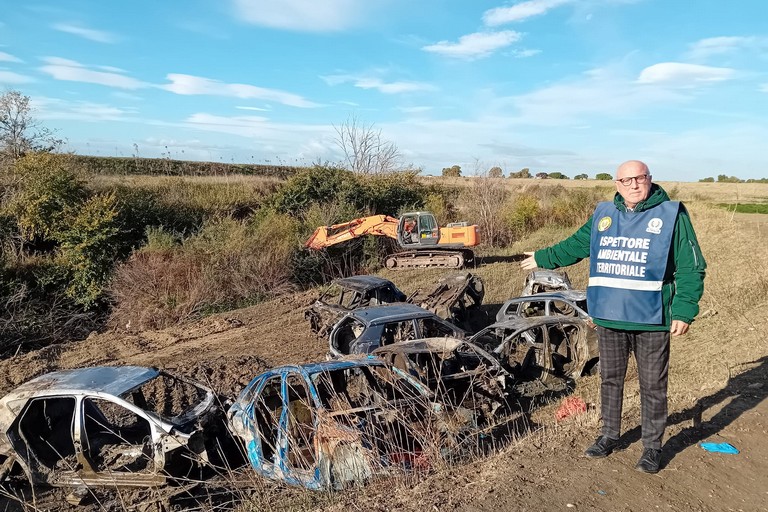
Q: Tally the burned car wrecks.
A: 9